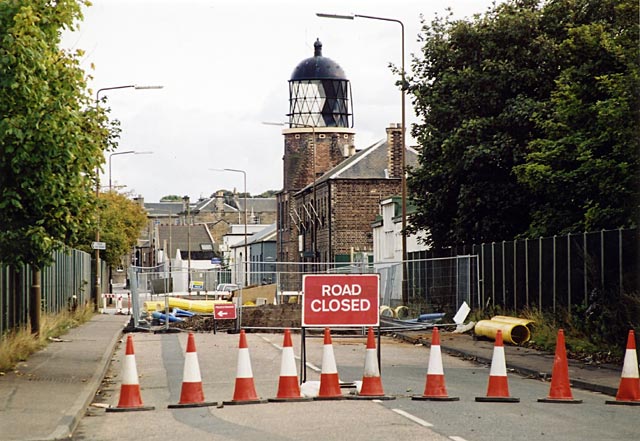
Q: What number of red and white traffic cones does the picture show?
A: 9